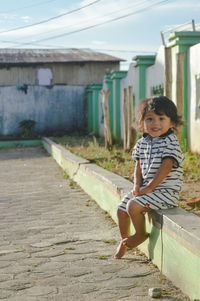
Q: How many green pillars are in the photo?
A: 6